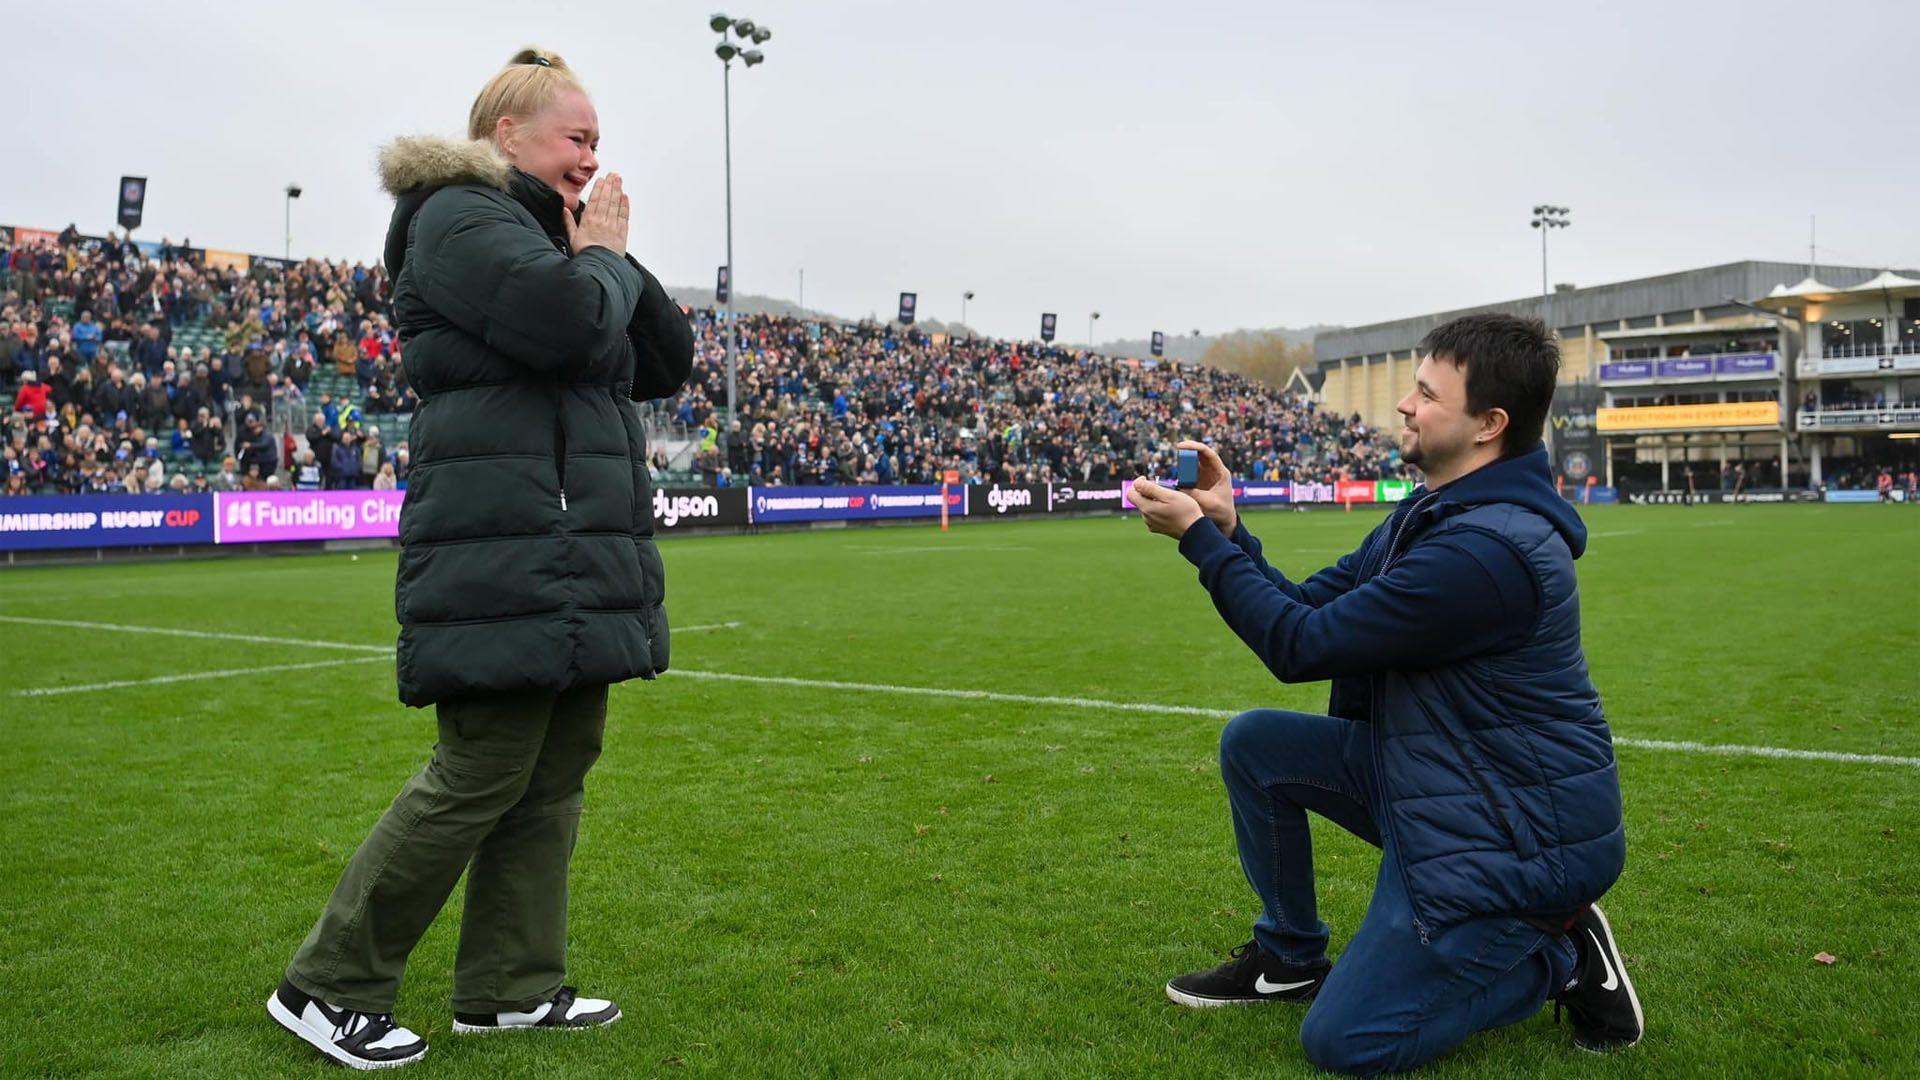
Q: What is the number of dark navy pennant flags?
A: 5